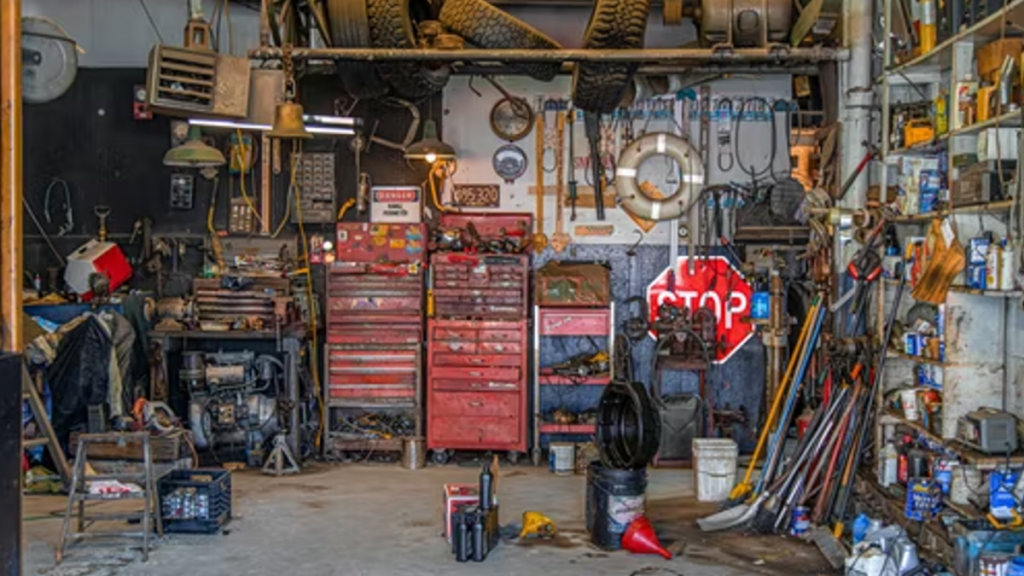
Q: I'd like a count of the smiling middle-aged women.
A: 0